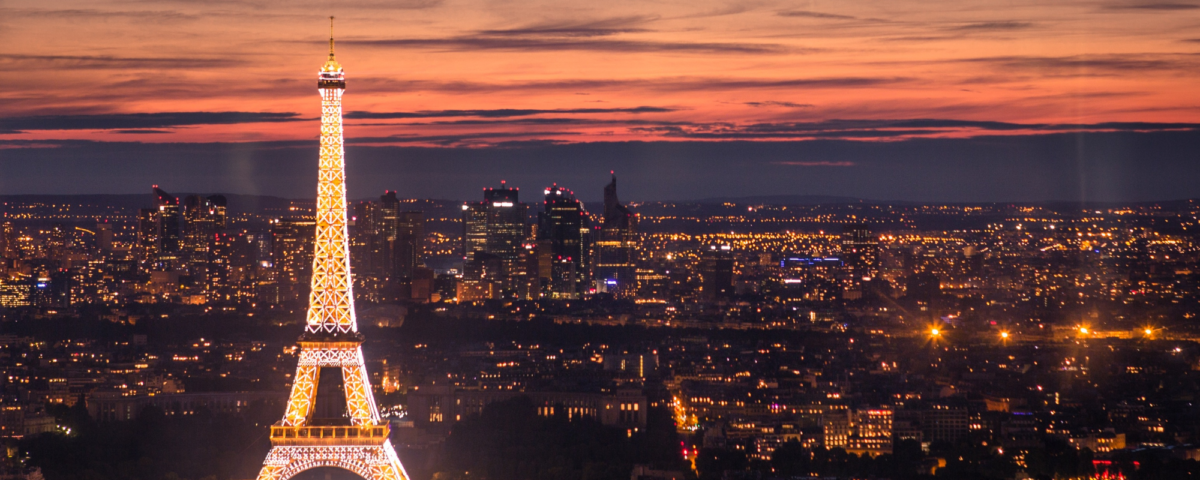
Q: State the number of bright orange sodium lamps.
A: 4